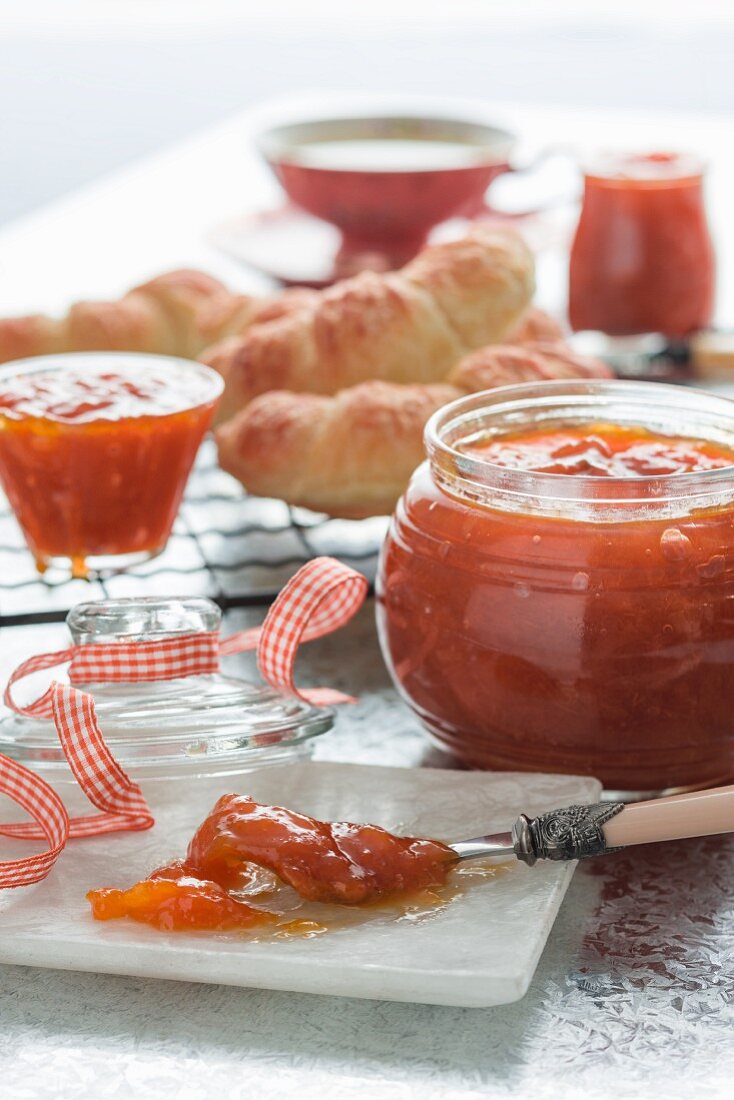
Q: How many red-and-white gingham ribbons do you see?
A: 1